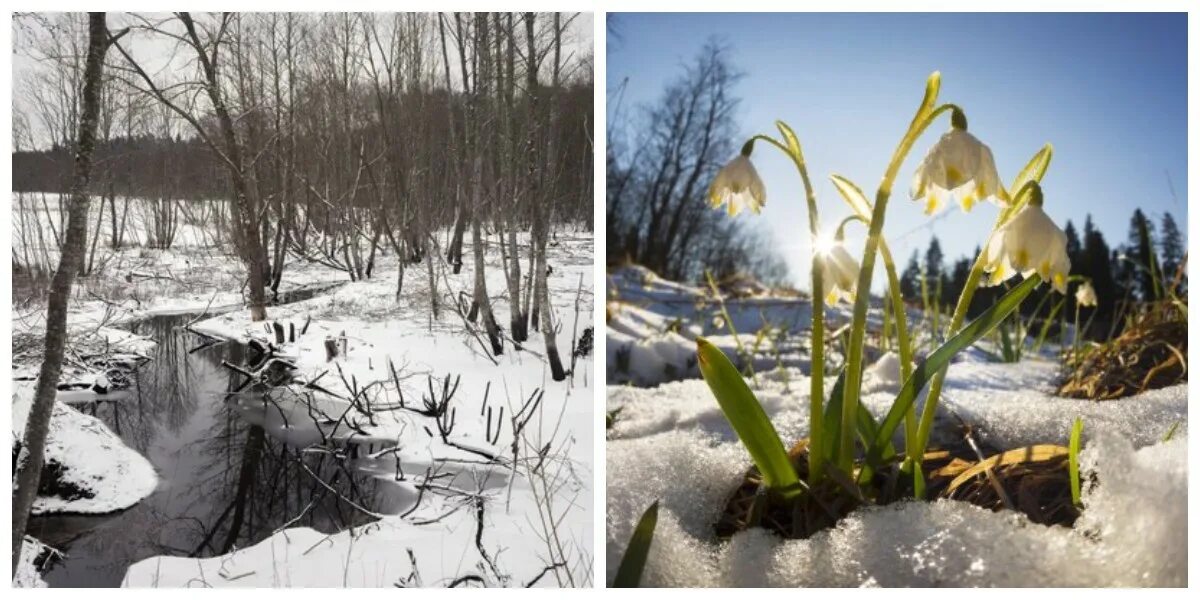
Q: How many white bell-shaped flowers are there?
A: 5